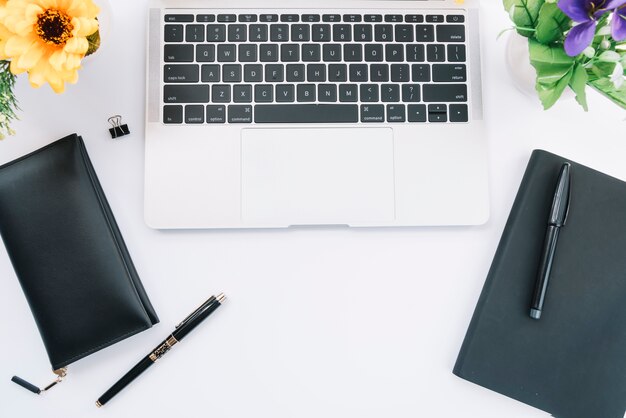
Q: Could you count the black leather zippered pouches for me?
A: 1